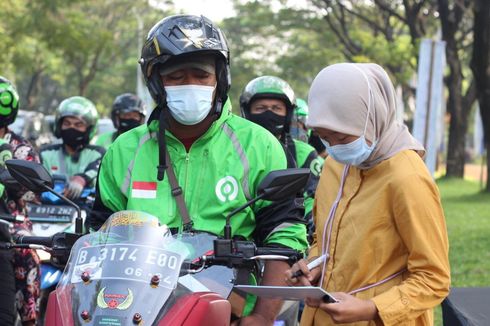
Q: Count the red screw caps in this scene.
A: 4